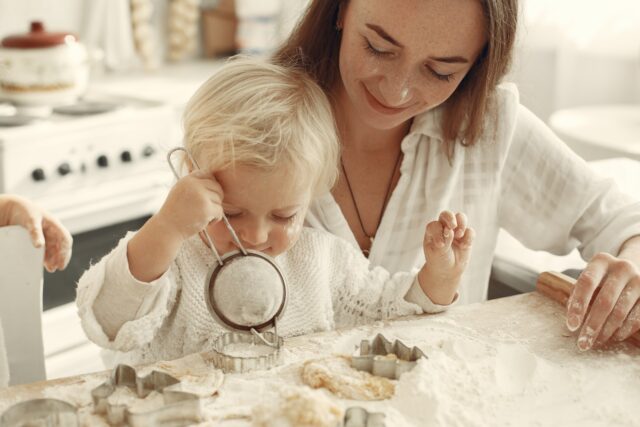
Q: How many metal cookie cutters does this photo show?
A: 5